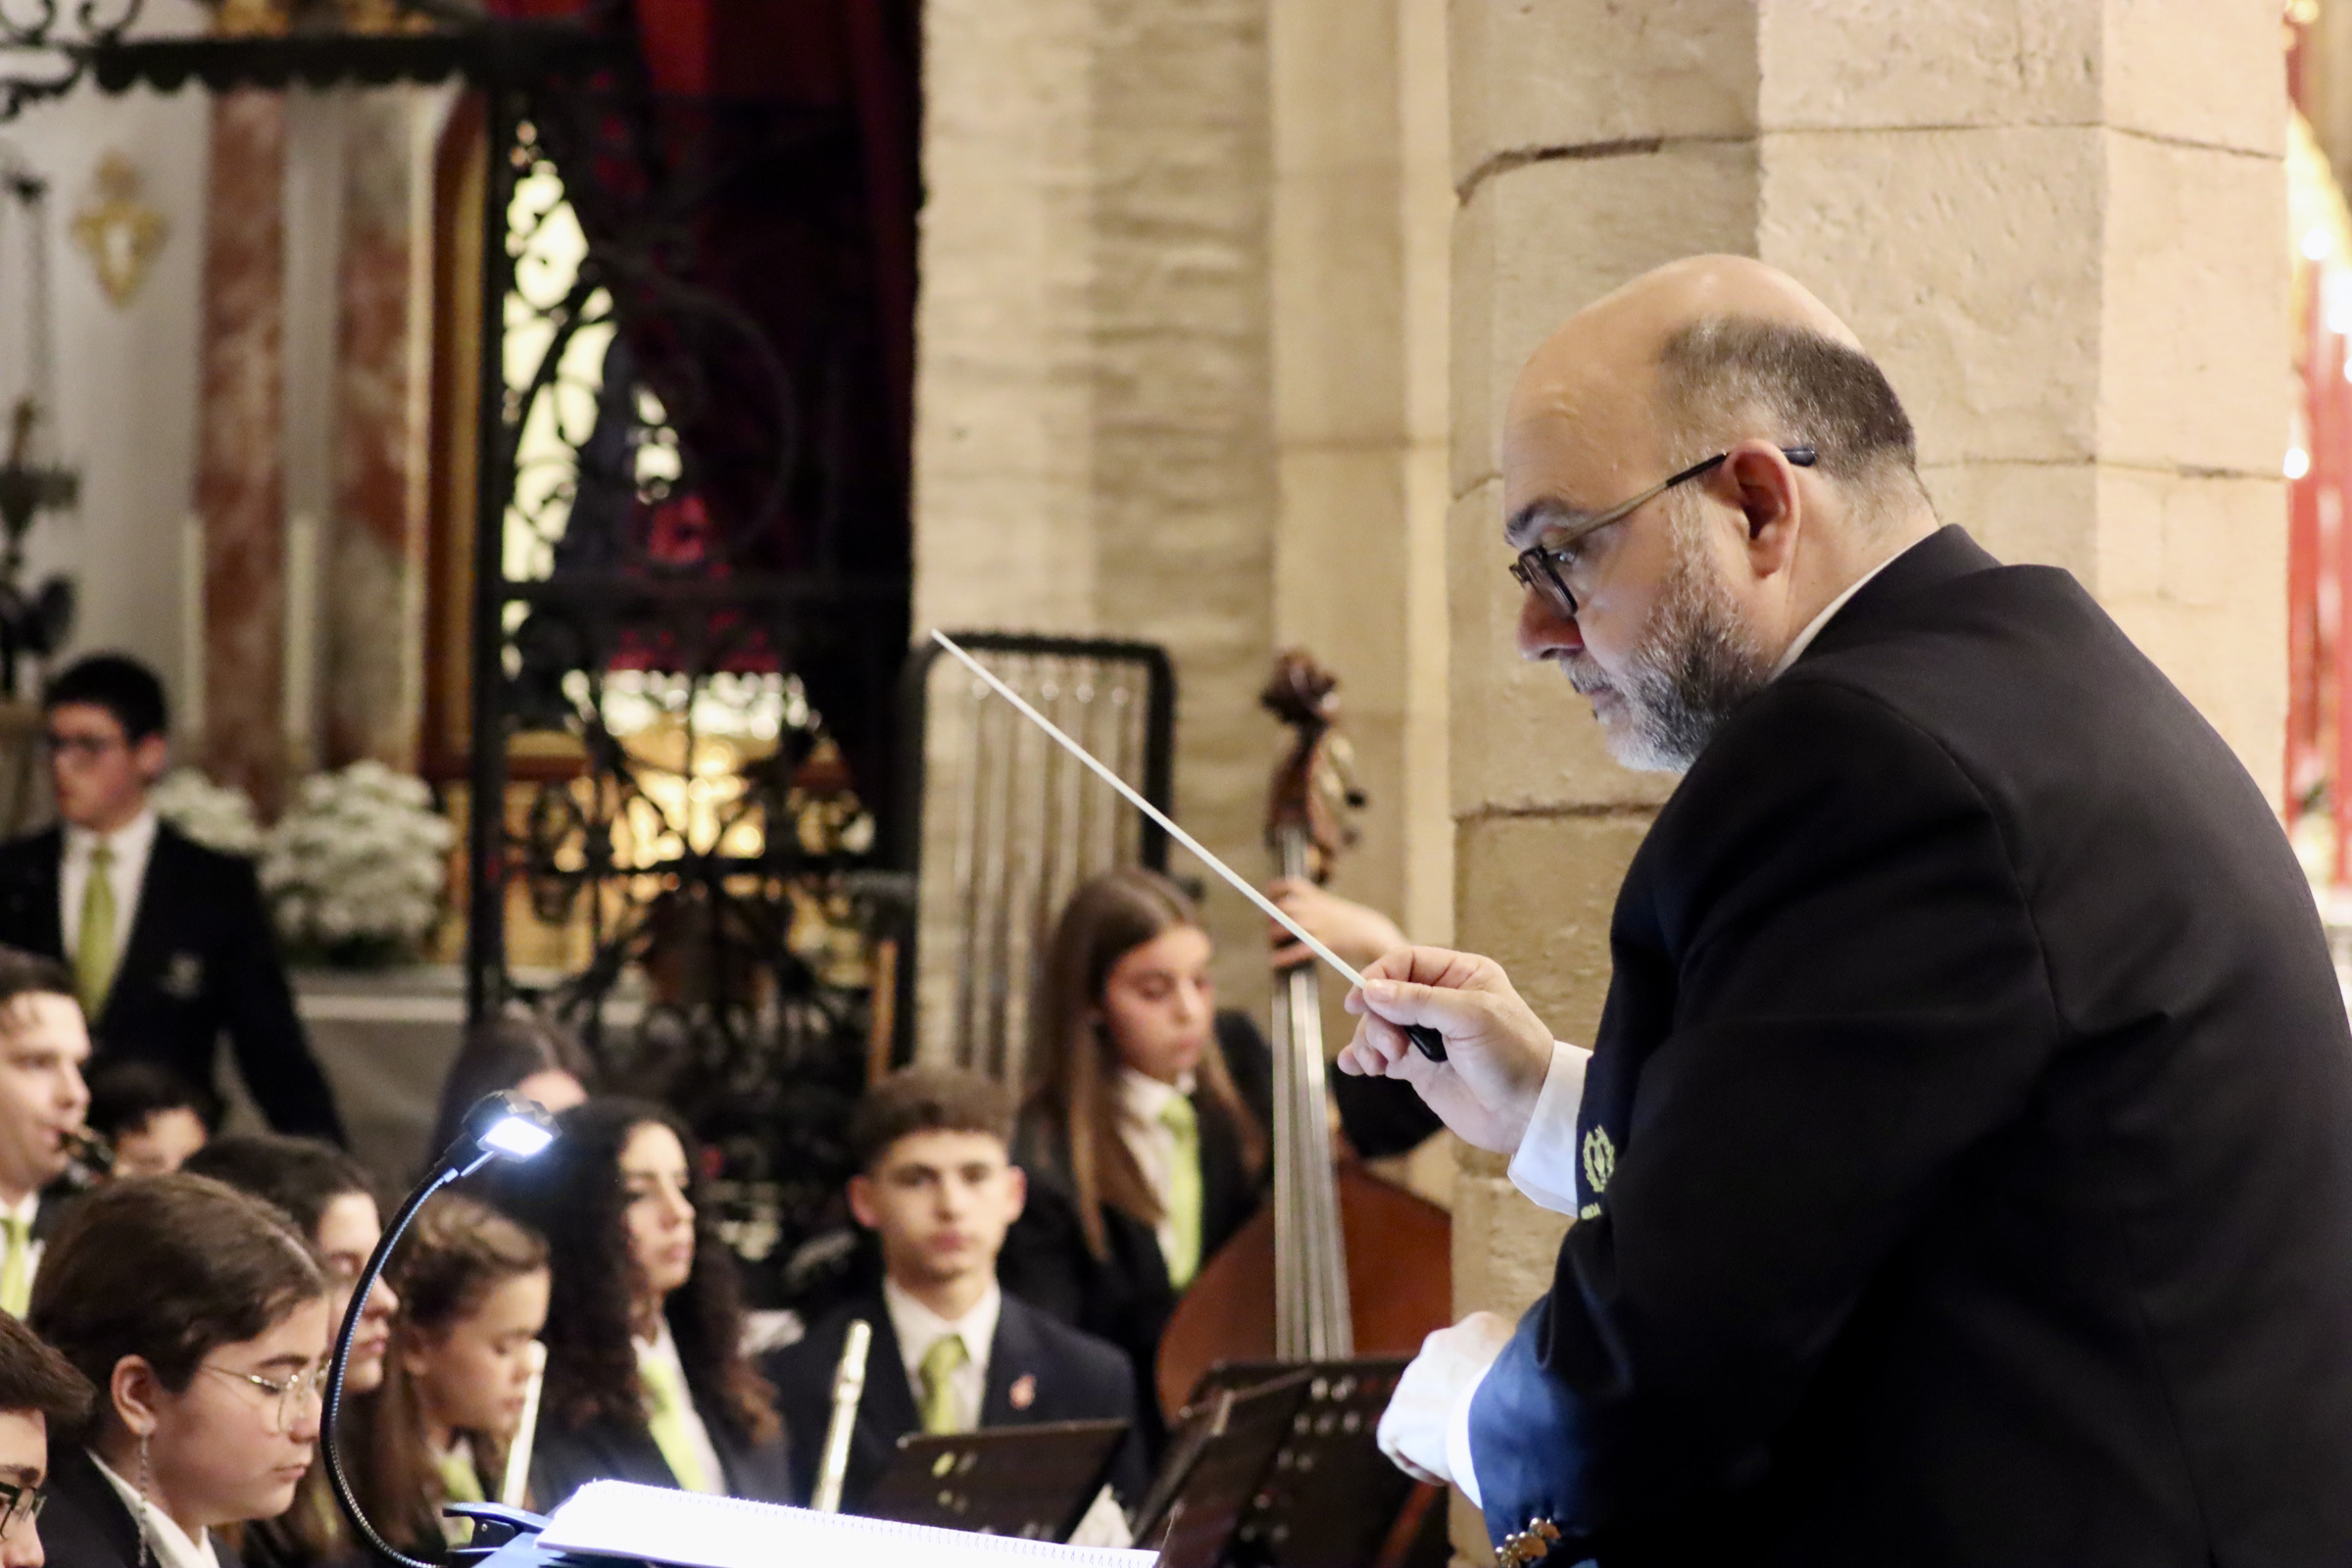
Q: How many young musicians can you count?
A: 11